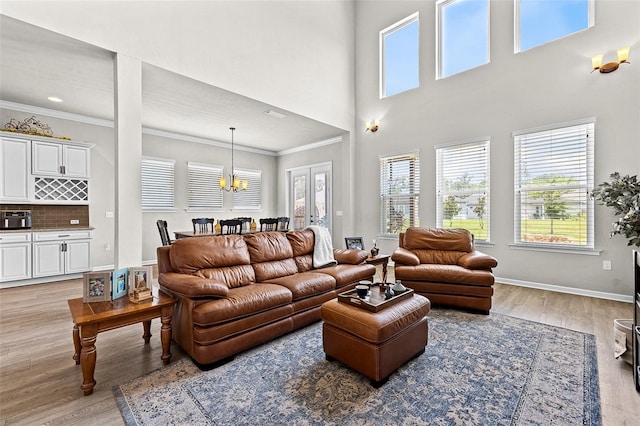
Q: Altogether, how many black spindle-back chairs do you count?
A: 6